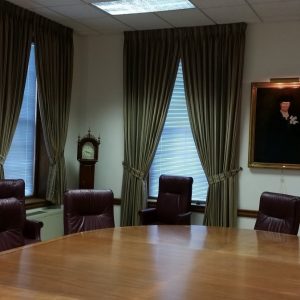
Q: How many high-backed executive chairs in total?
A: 5